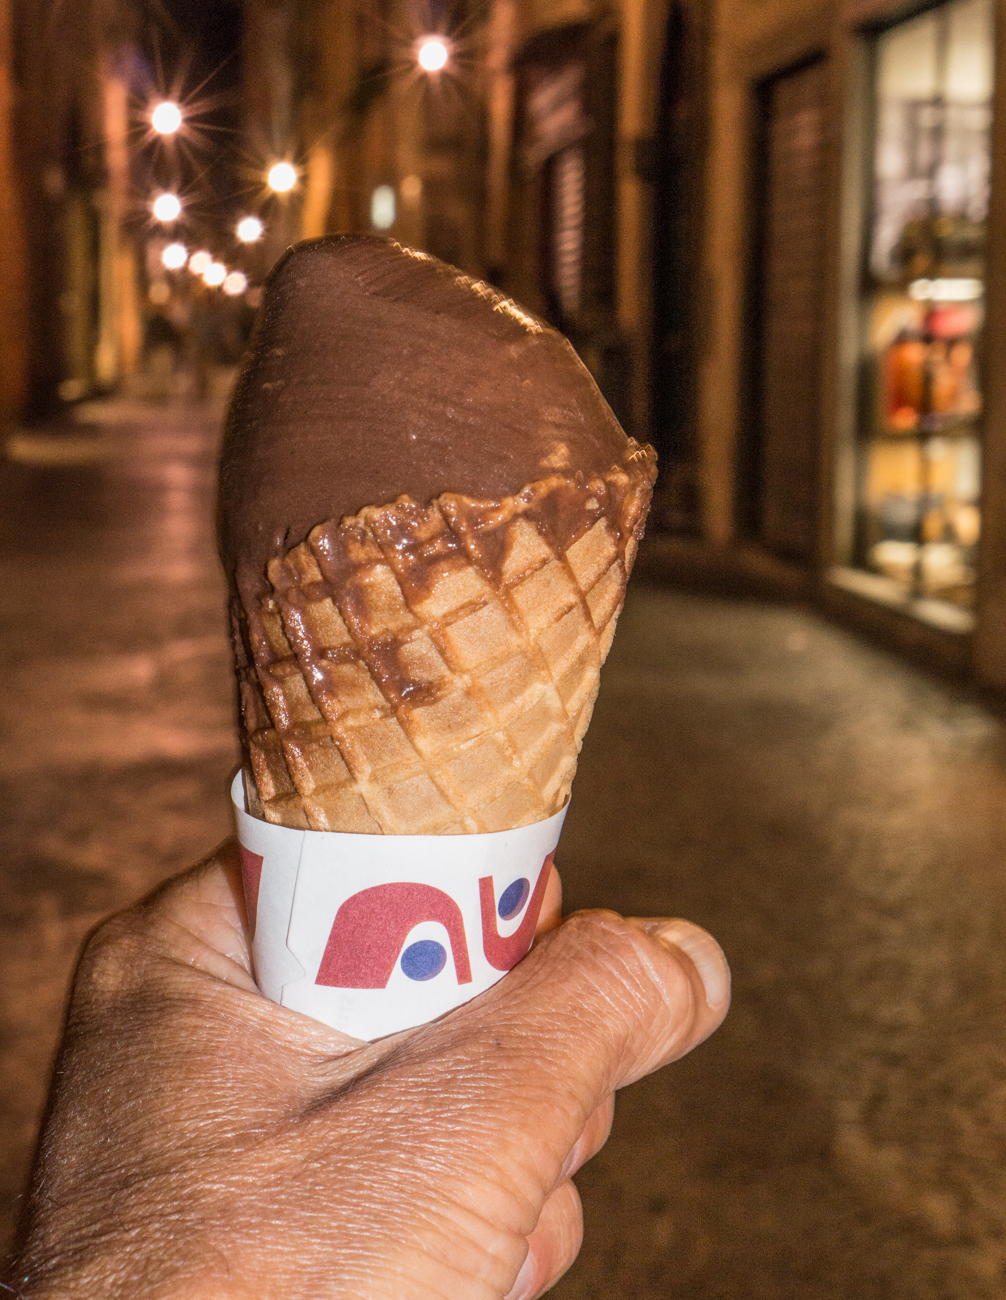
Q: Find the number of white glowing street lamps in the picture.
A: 9